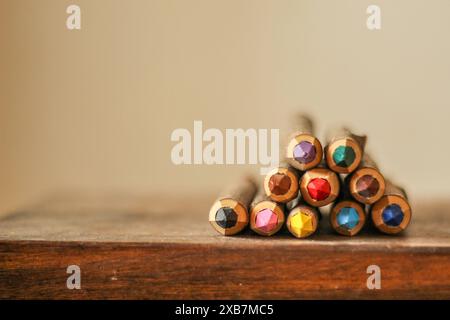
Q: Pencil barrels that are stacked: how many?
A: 10